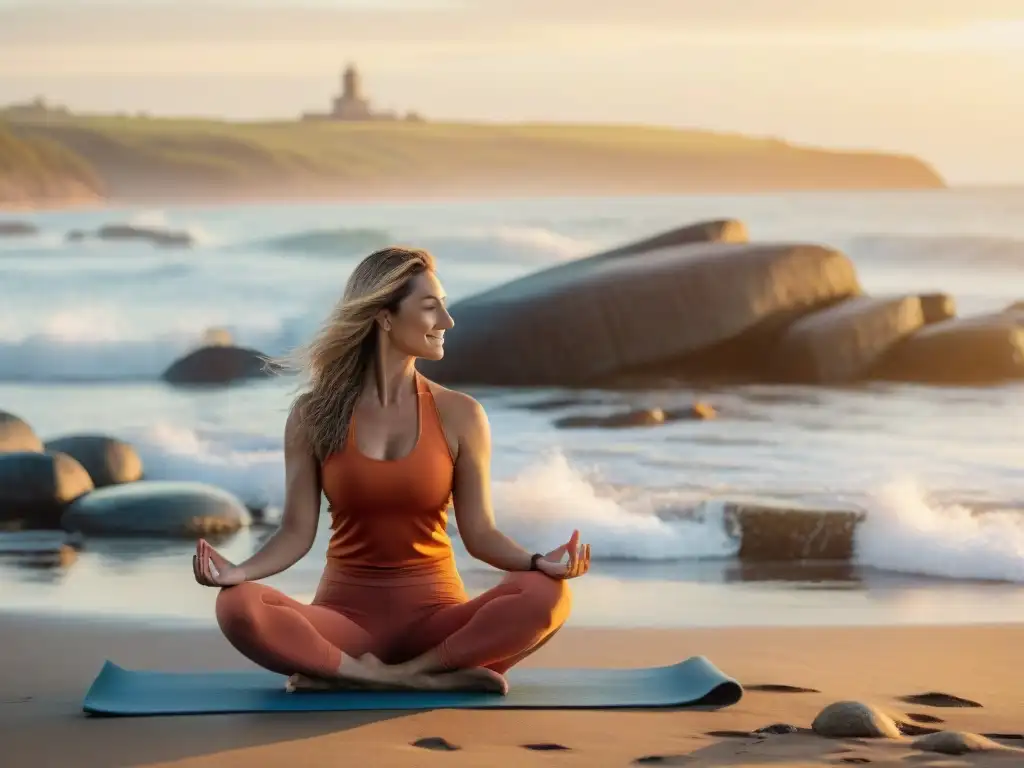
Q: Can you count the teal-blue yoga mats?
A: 1